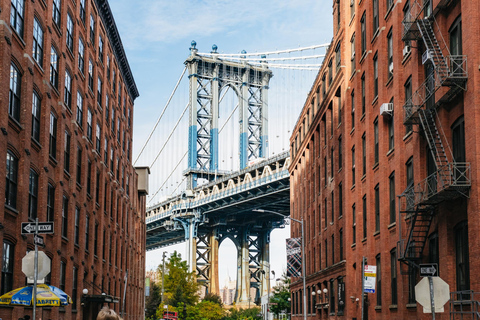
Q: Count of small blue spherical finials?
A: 4